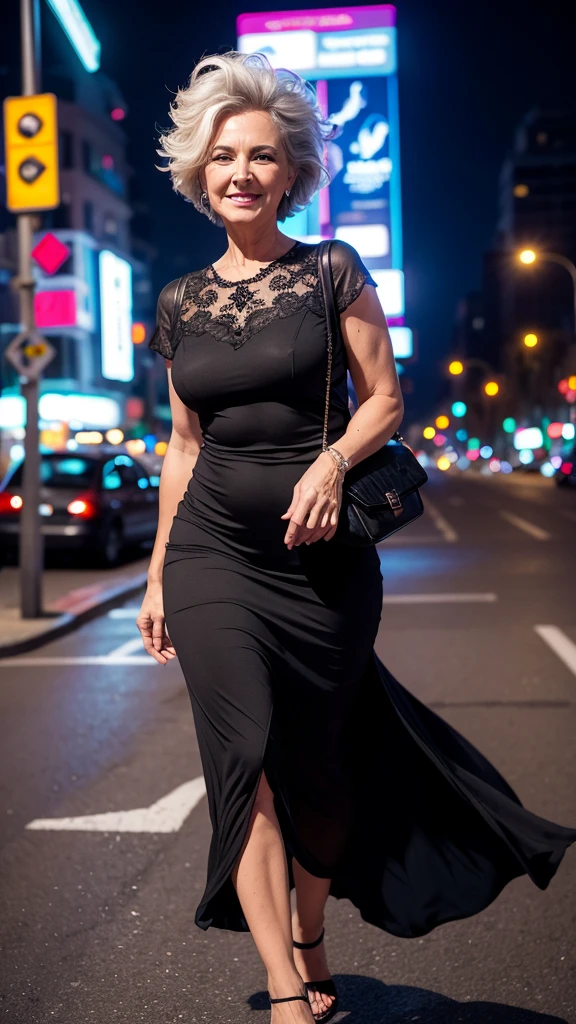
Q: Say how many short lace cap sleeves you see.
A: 2